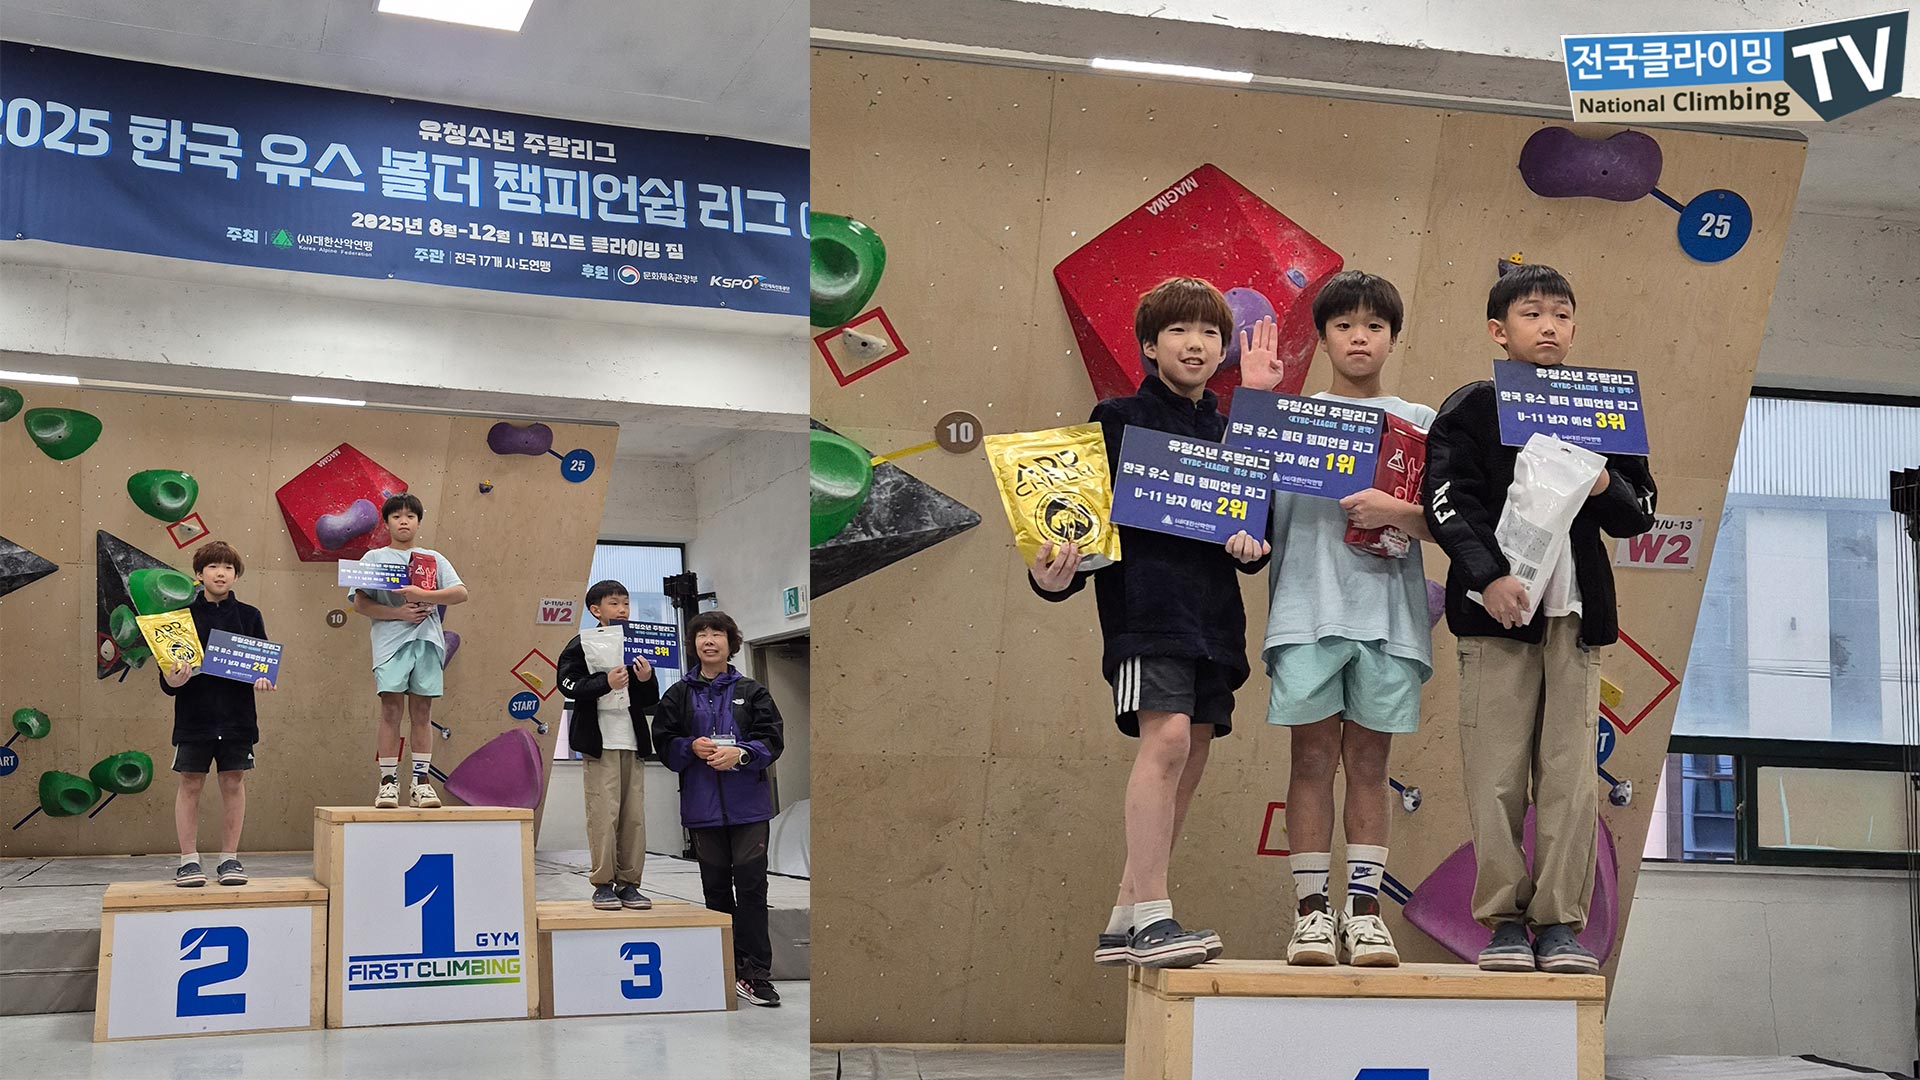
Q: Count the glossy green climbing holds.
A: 11